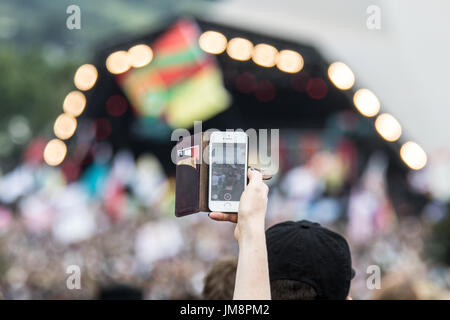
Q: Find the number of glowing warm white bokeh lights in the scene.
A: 14